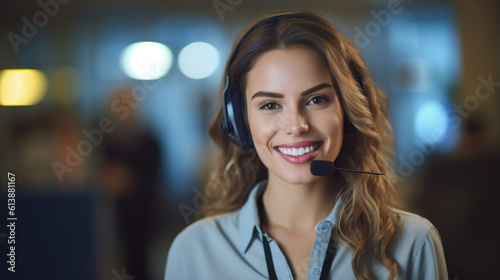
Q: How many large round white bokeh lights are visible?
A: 2